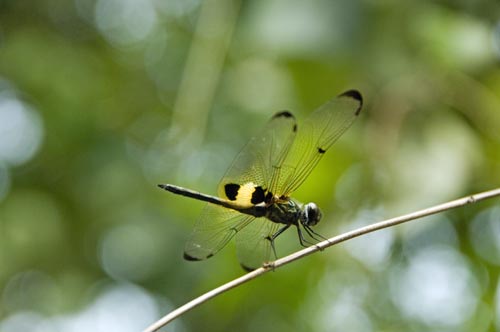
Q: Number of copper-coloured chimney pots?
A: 0